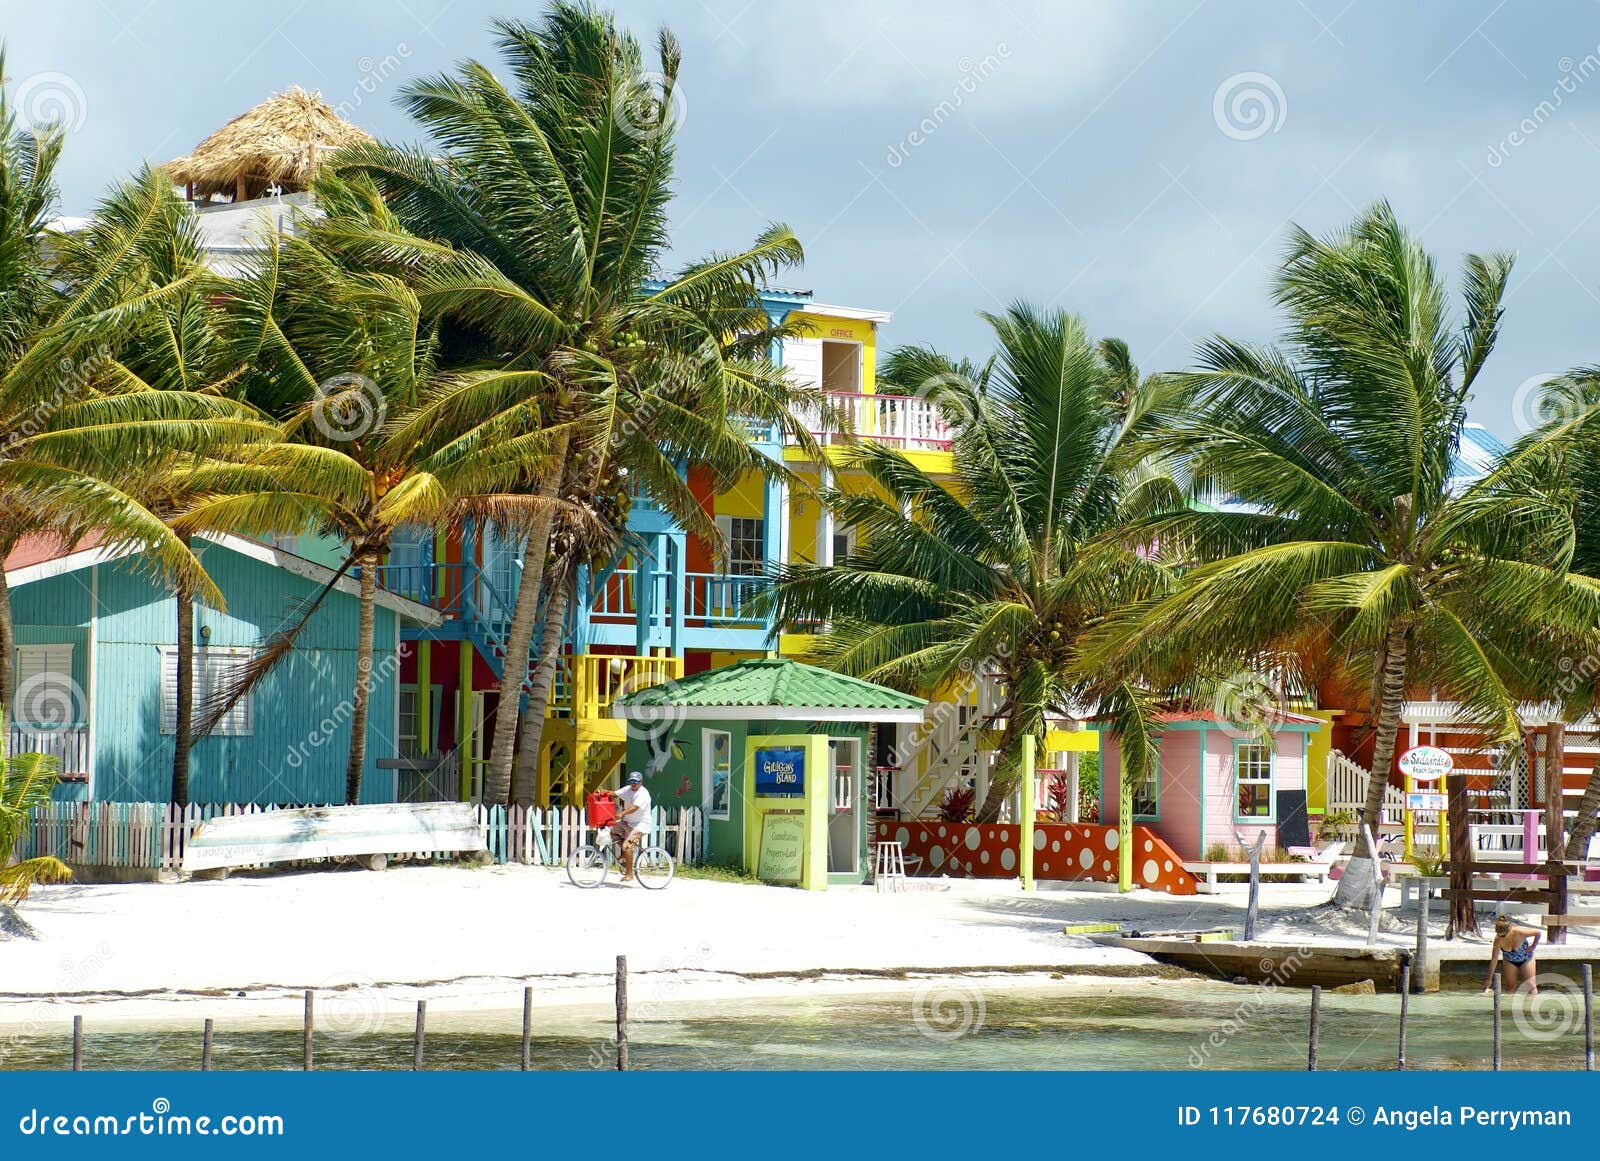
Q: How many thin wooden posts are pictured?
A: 10